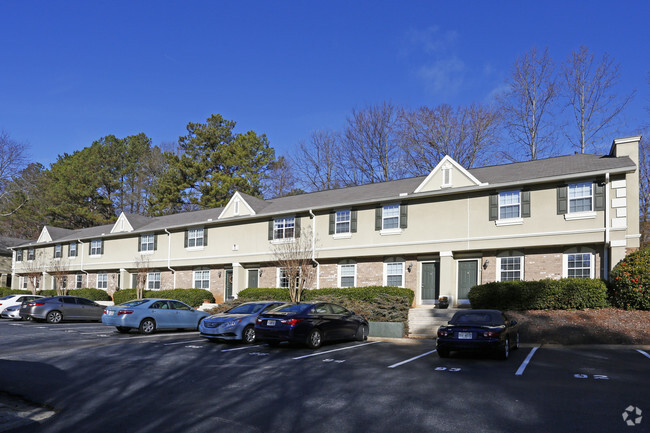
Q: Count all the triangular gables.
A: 4